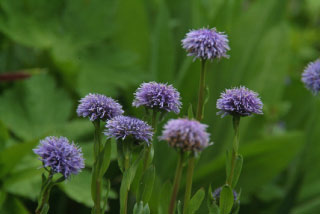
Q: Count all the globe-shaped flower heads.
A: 8